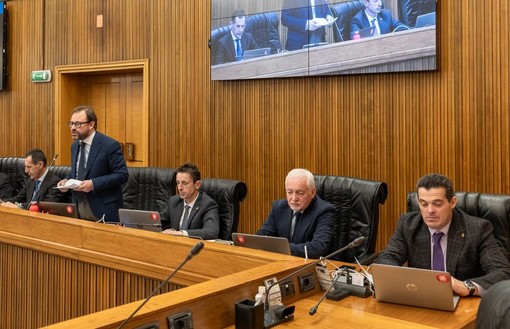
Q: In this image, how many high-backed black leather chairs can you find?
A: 6